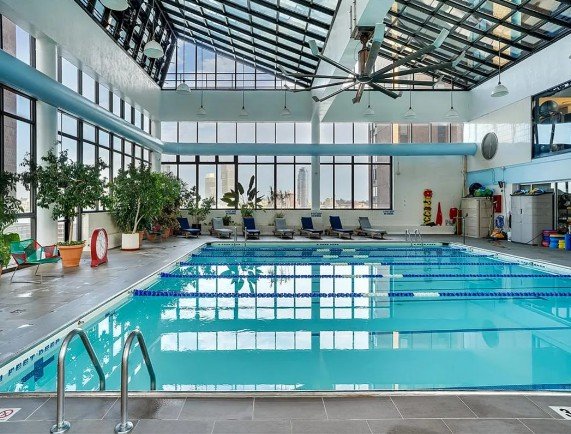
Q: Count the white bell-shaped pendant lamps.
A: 10